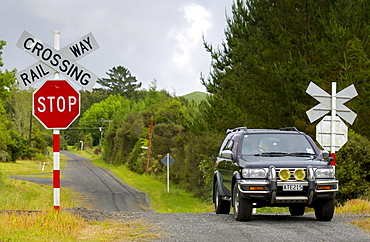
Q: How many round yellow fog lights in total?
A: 2